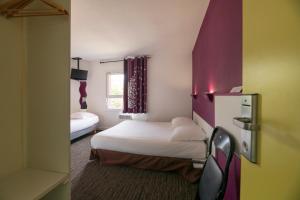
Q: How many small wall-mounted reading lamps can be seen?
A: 2